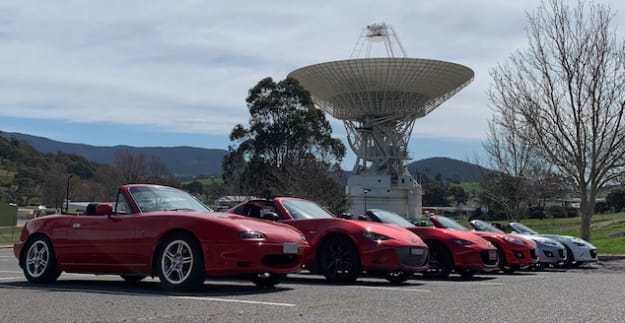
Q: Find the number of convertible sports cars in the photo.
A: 6